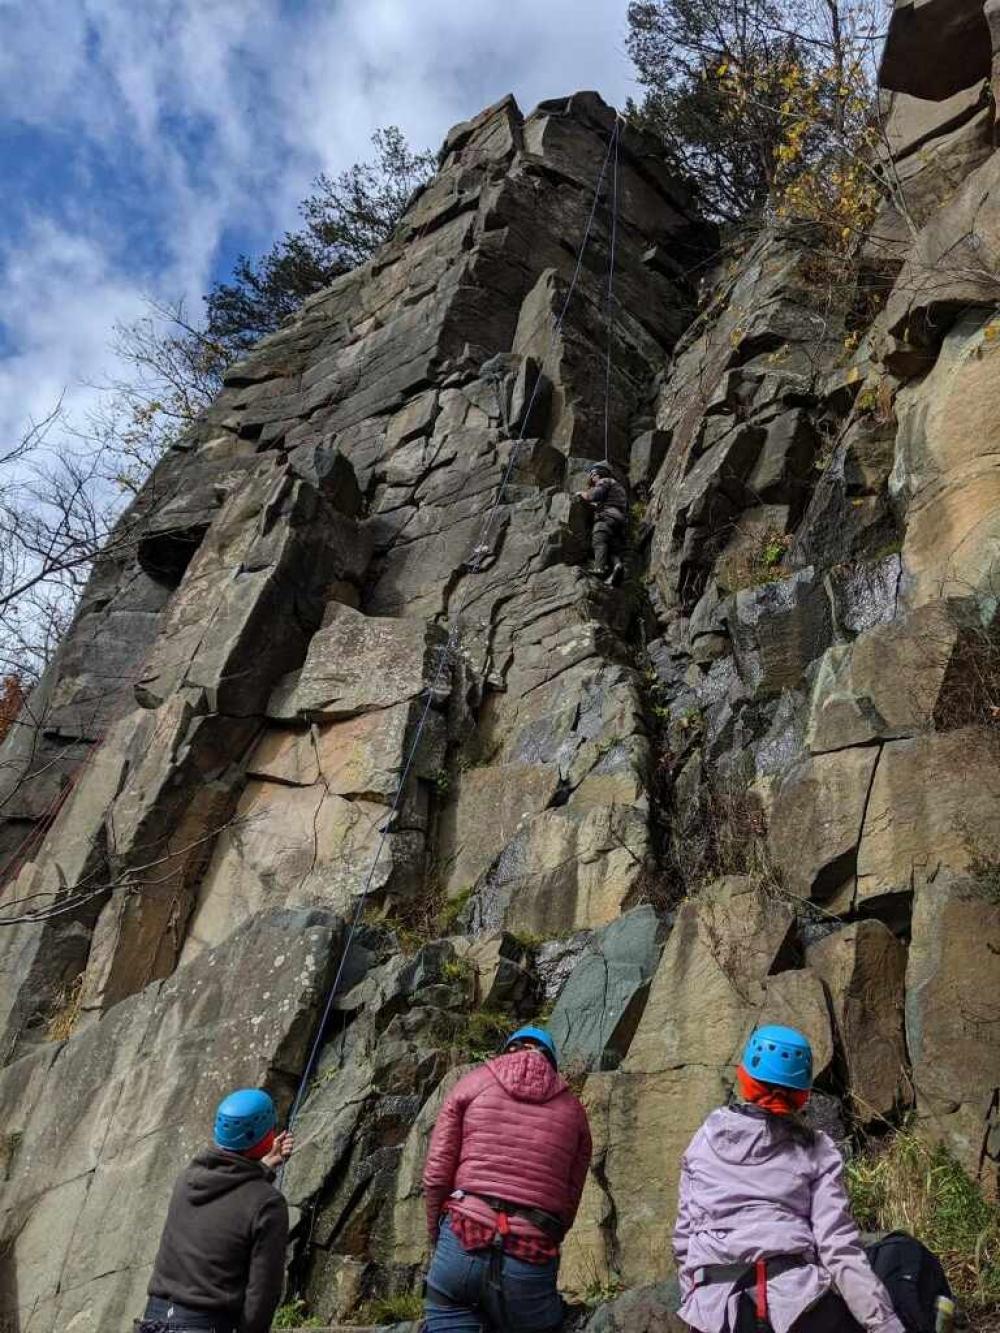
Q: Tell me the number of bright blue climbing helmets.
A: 3